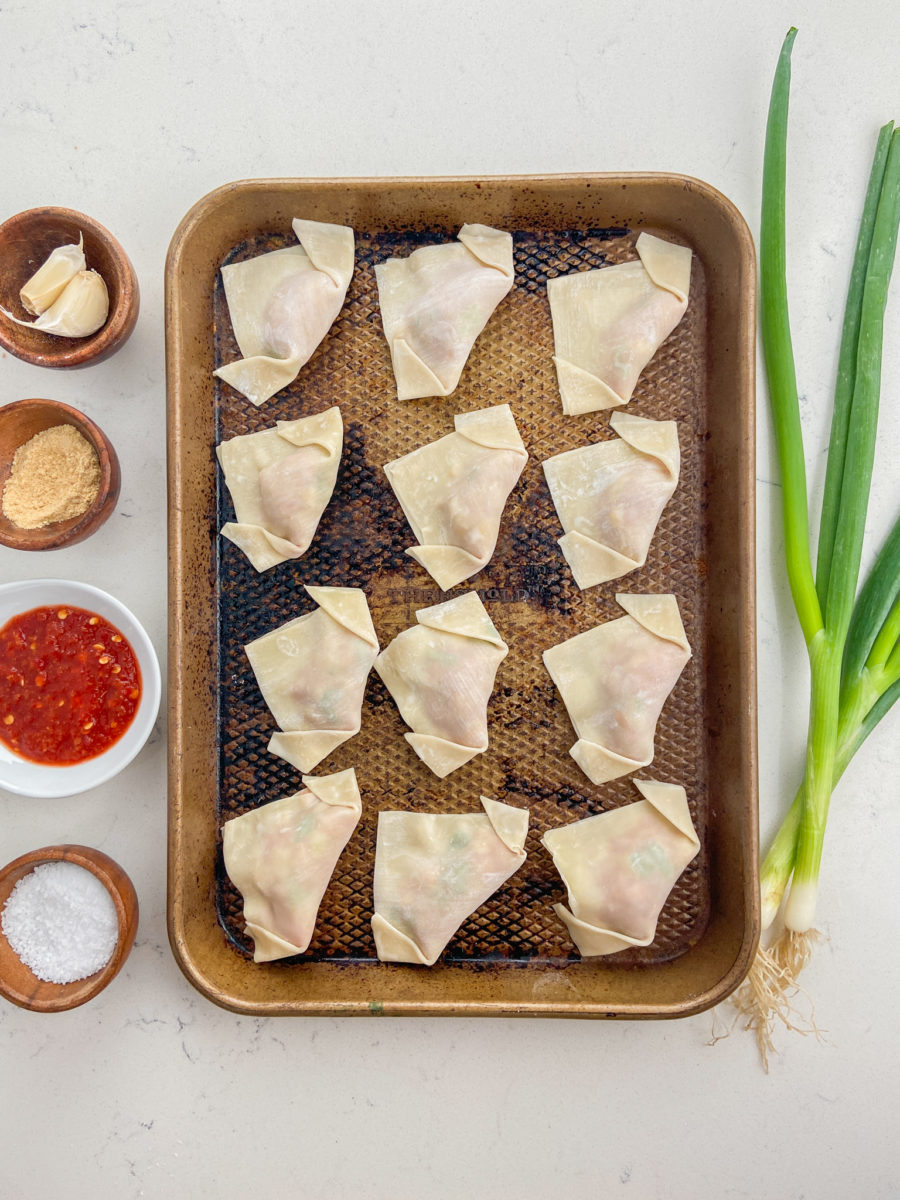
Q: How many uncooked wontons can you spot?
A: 12